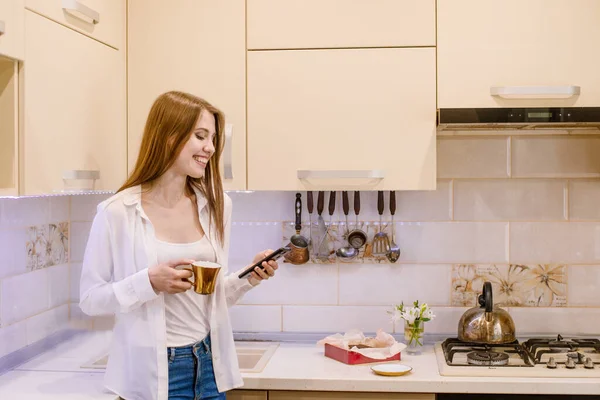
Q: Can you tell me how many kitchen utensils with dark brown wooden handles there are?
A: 7